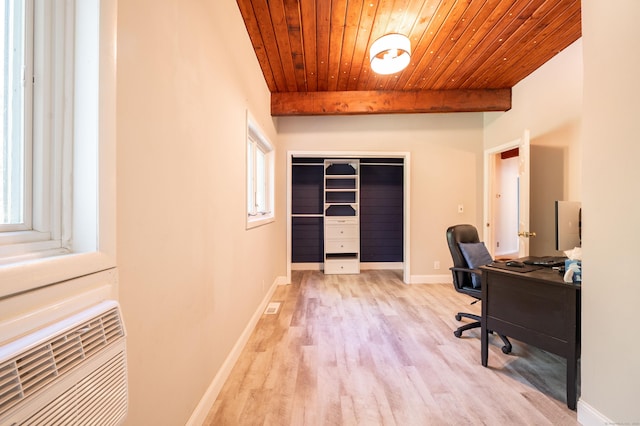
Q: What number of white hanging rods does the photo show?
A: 3